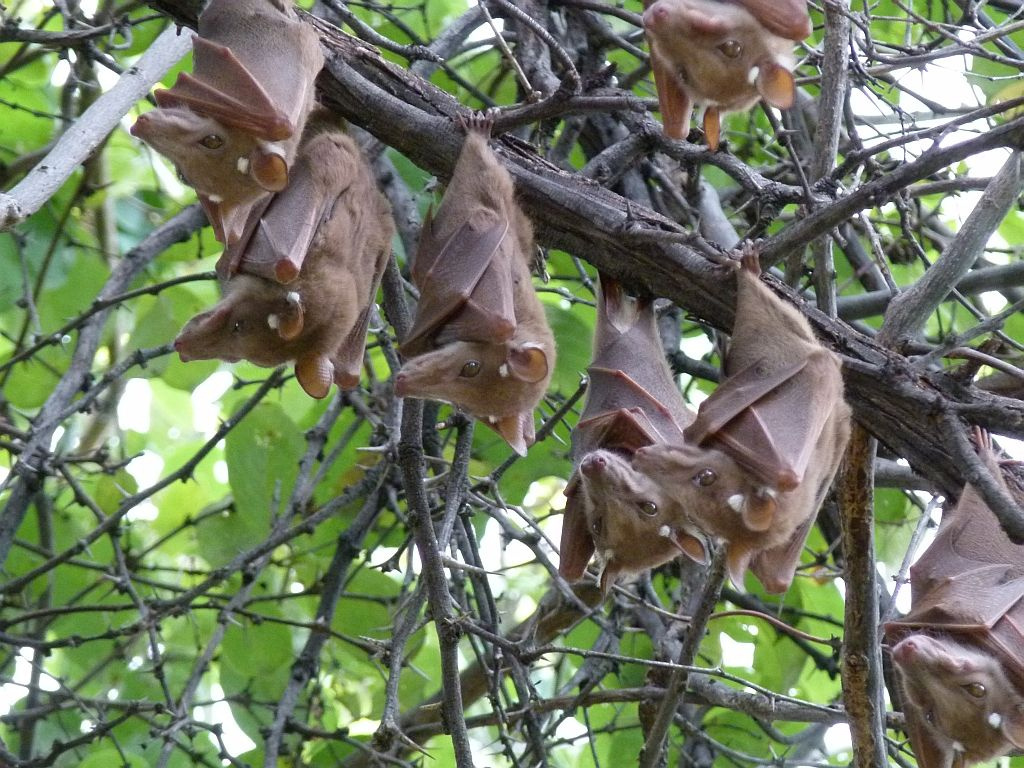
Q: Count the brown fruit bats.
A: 7